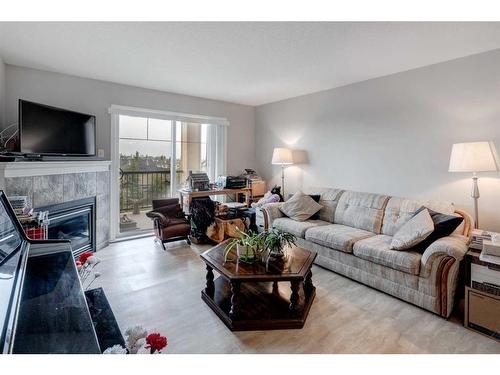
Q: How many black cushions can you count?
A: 2